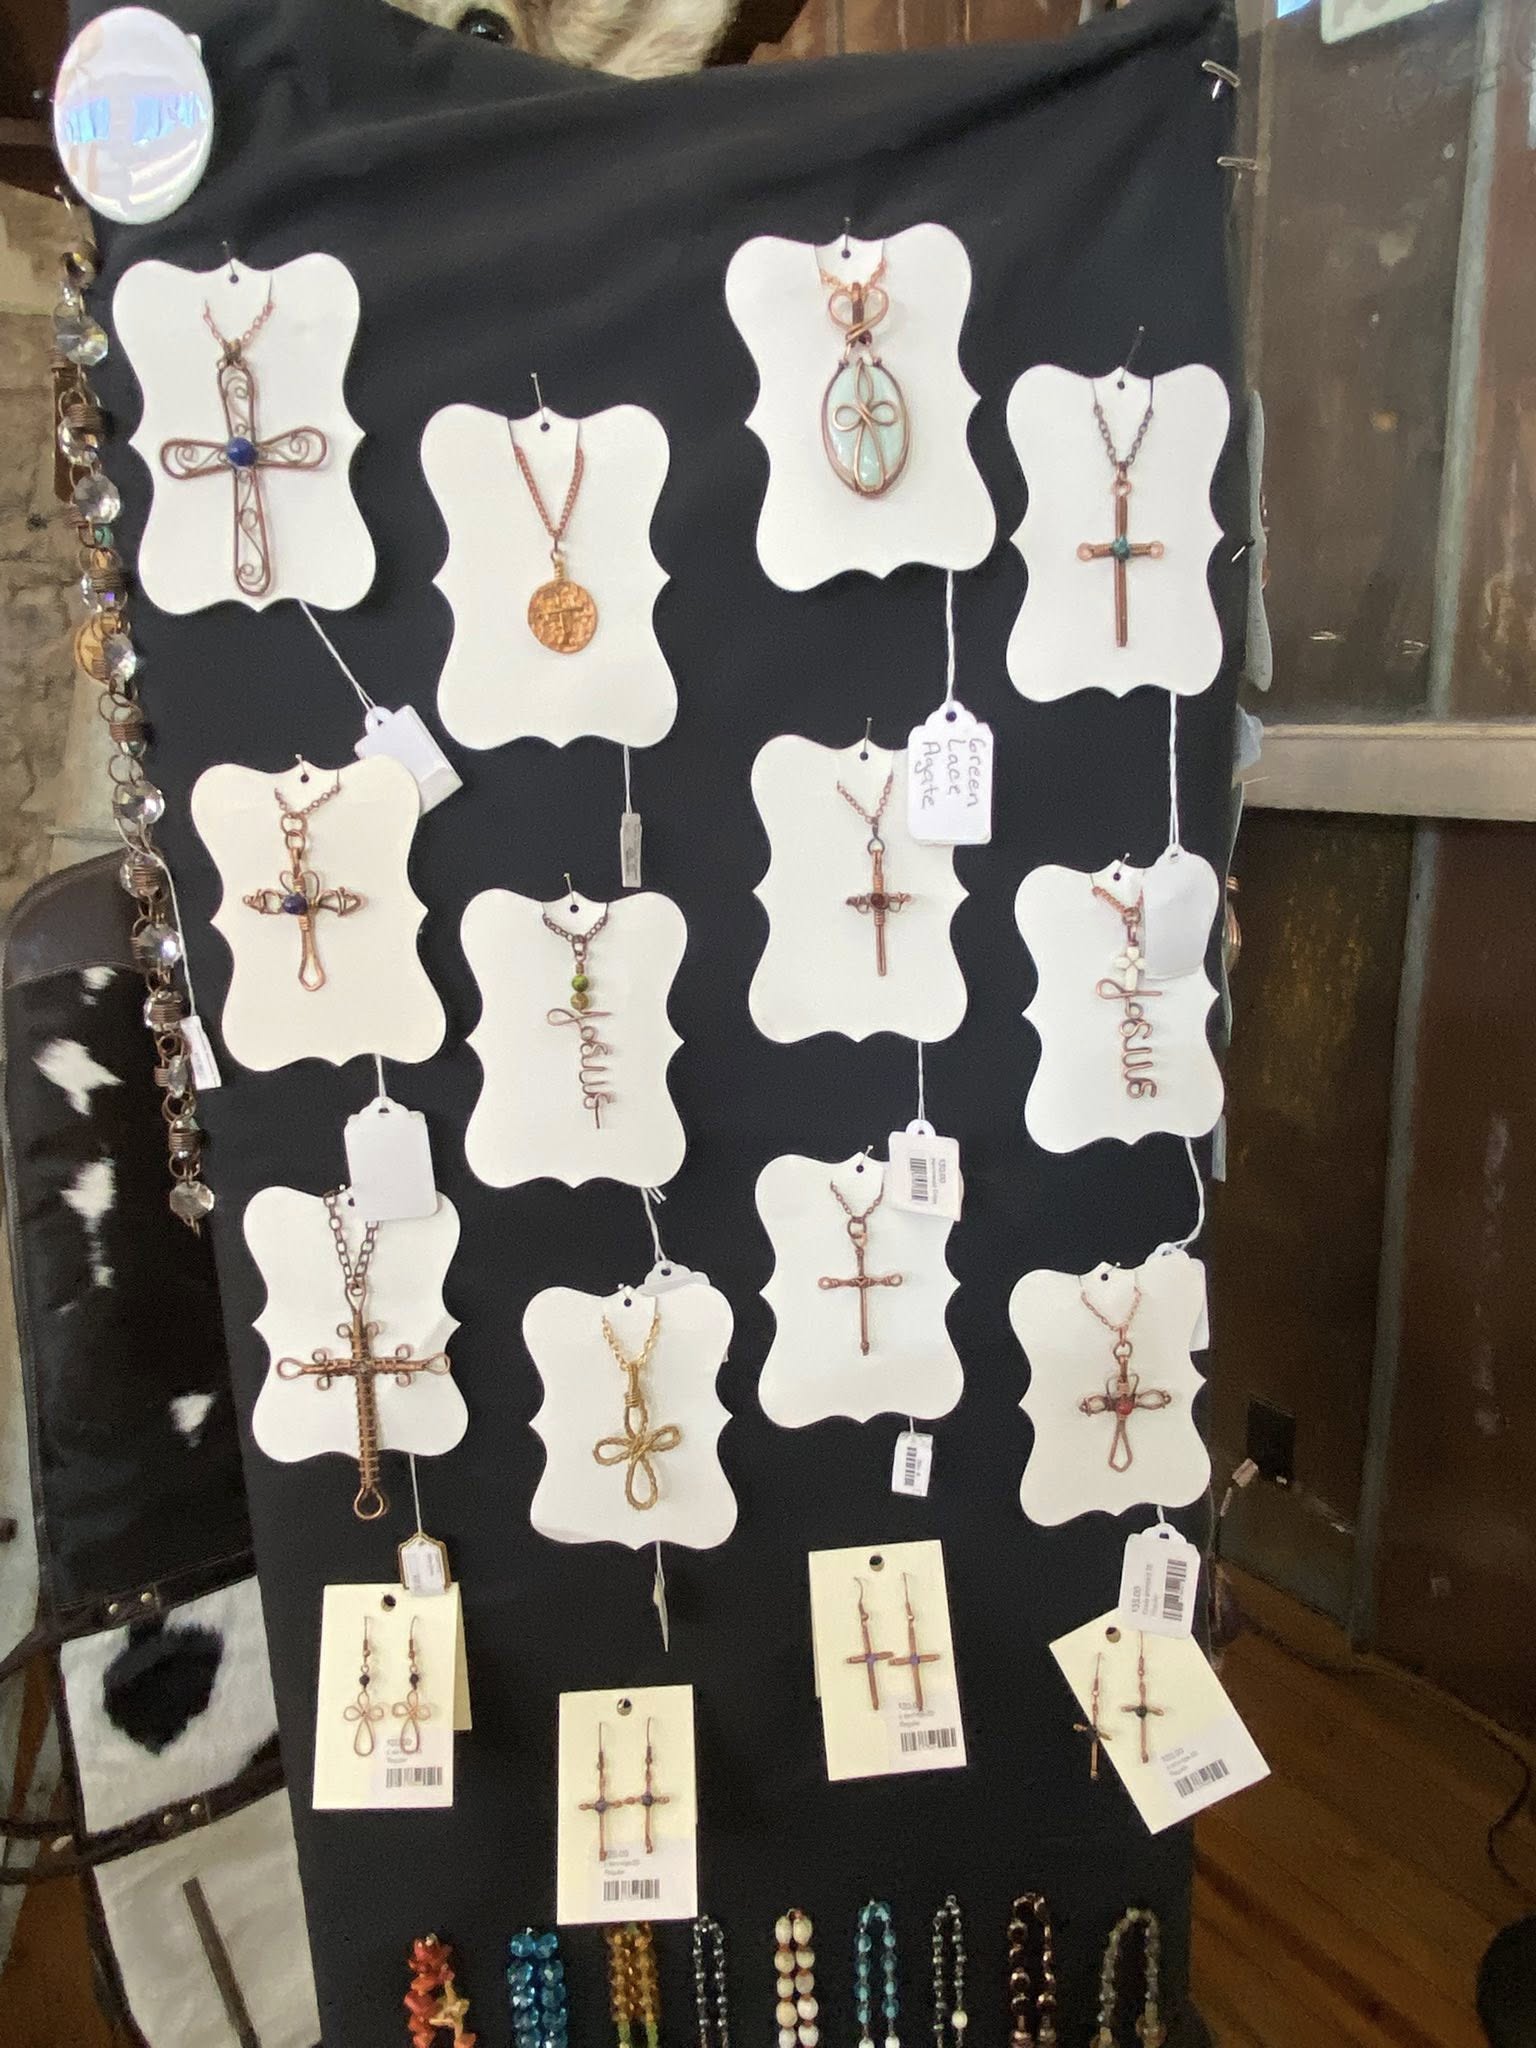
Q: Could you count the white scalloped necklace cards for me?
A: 12